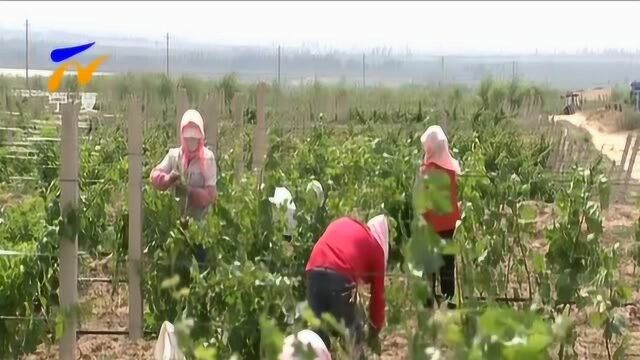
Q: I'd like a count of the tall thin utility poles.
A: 6